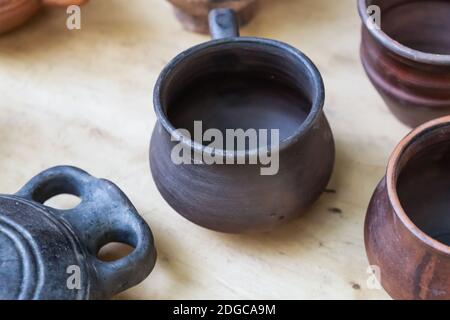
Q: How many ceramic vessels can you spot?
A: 6